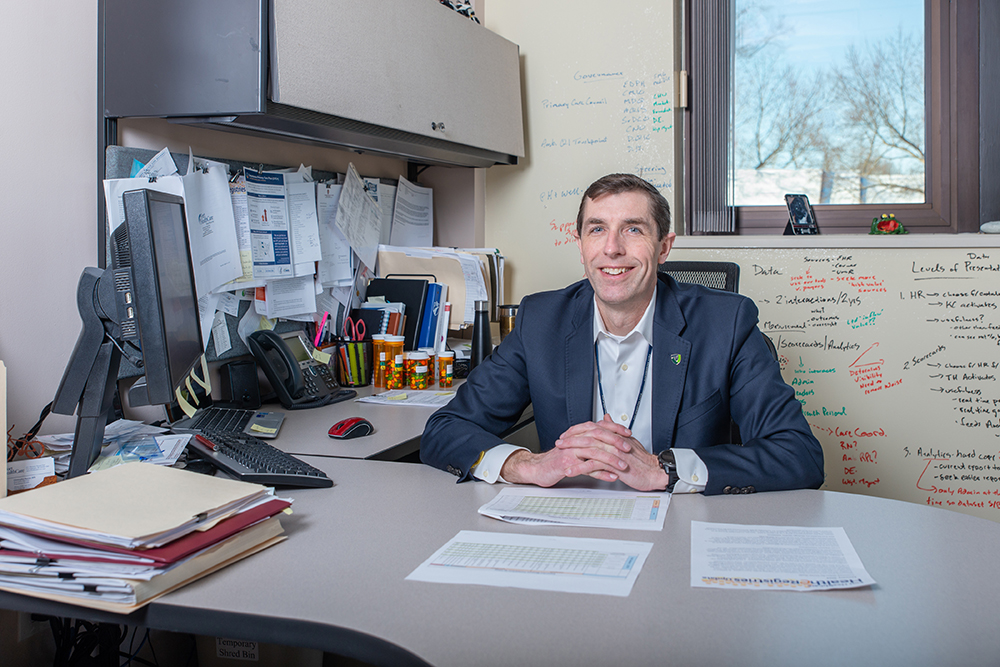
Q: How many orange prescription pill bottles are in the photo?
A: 6